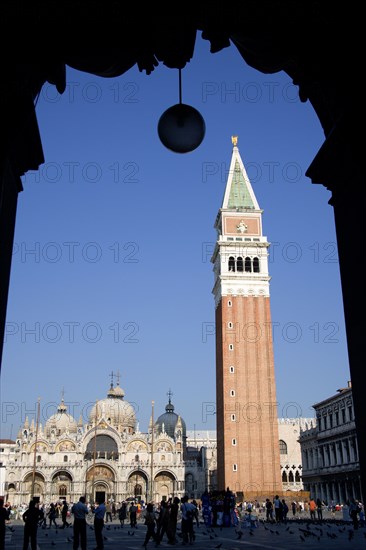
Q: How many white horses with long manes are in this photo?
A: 0